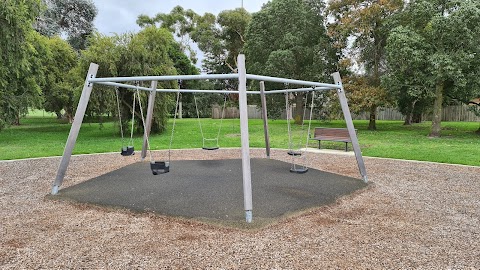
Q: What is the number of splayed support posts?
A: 5